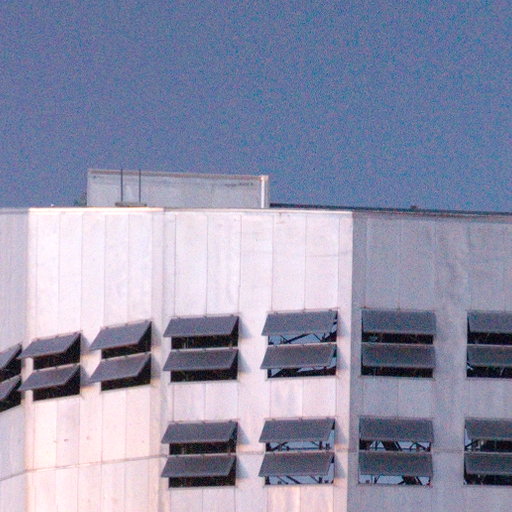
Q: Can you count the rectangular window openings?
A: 11